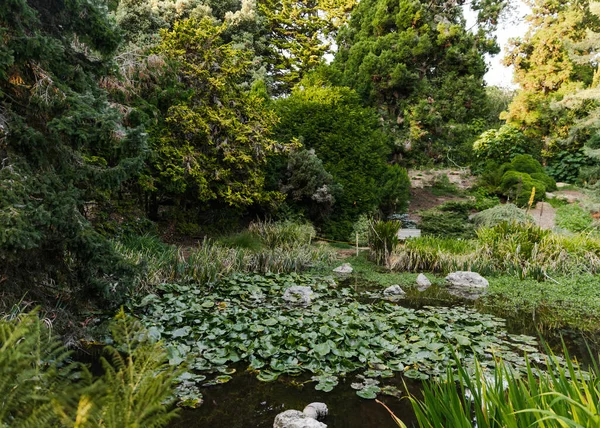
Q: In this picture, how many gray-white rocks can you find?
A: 7